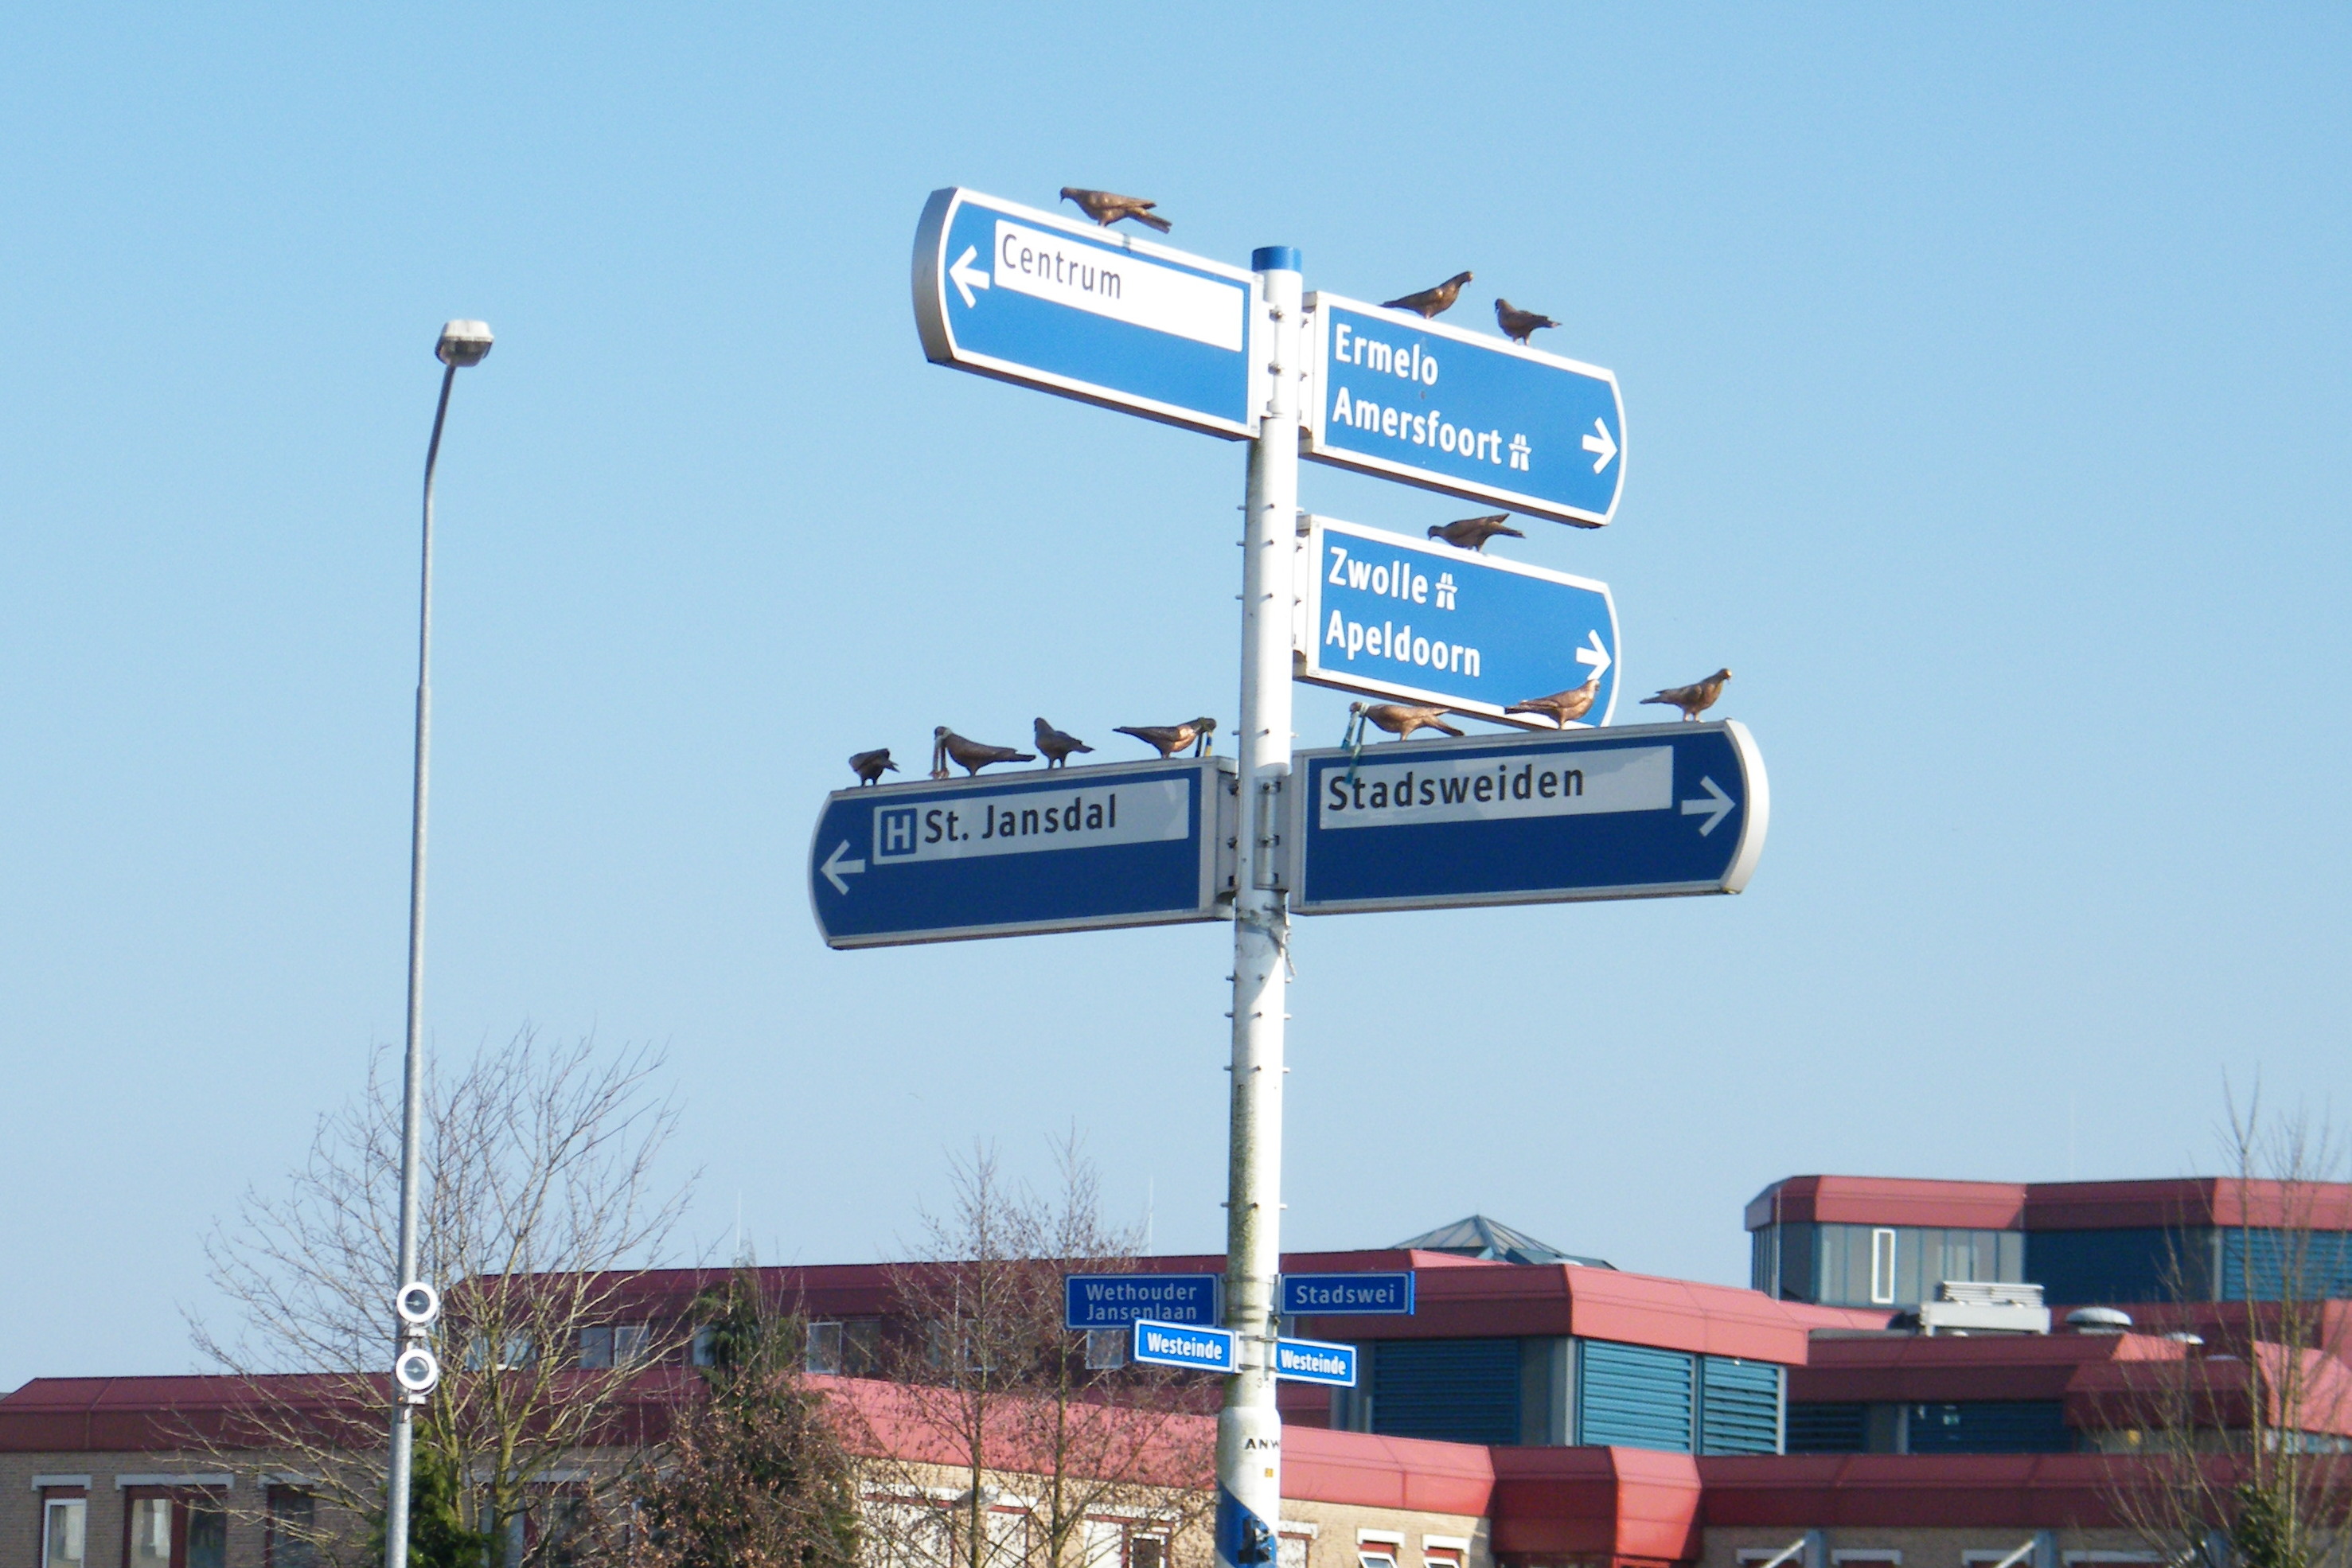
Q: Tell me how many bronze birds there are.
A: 11